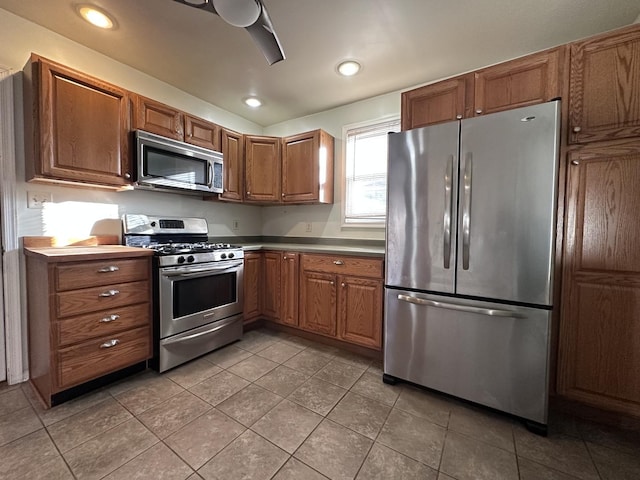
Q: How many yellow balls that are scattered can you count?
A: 0